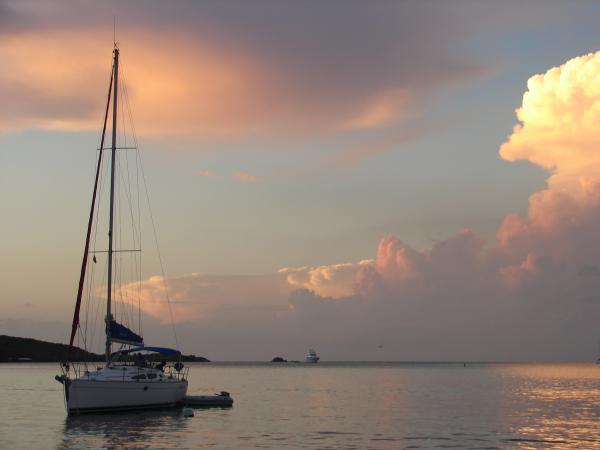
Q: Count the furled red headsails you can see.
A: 1